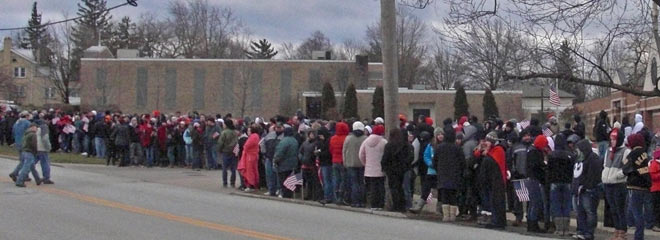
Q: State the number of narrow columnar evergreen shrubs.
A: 5